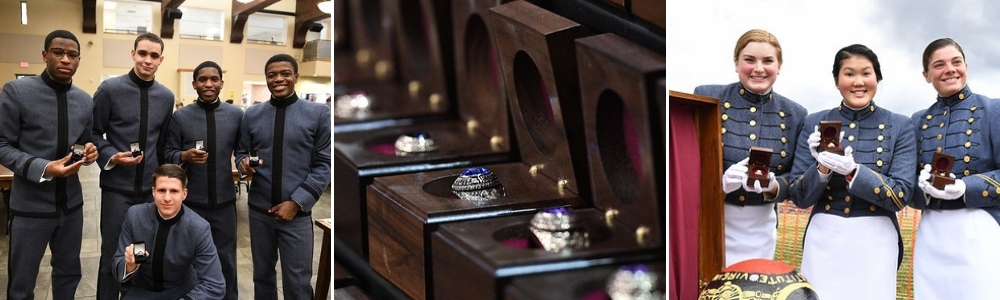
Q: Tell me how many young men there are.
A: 5